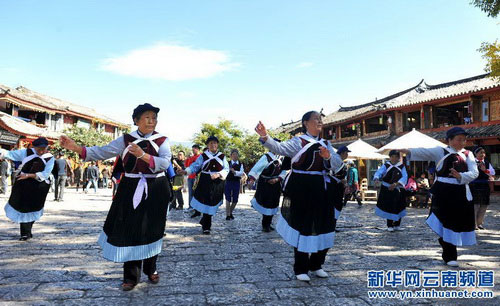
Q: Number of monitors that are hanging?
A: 0